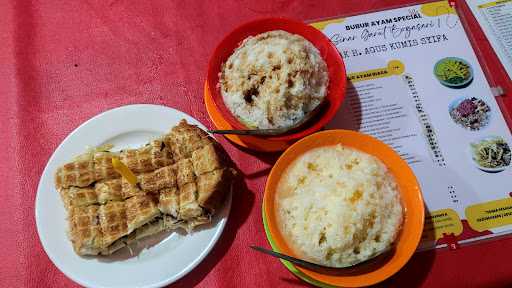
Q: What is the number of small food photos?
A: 3